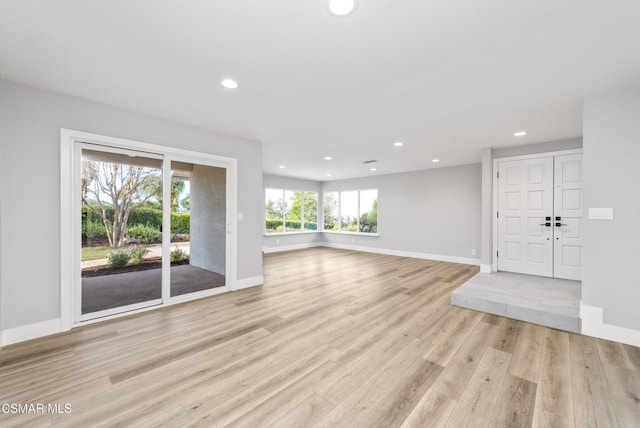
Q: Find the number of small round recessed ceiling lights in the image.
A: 9